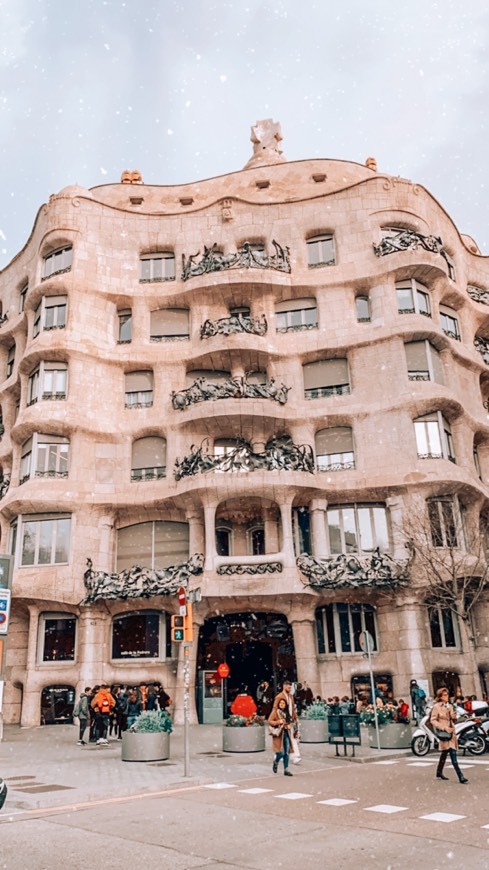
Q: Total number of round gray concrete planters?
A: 4